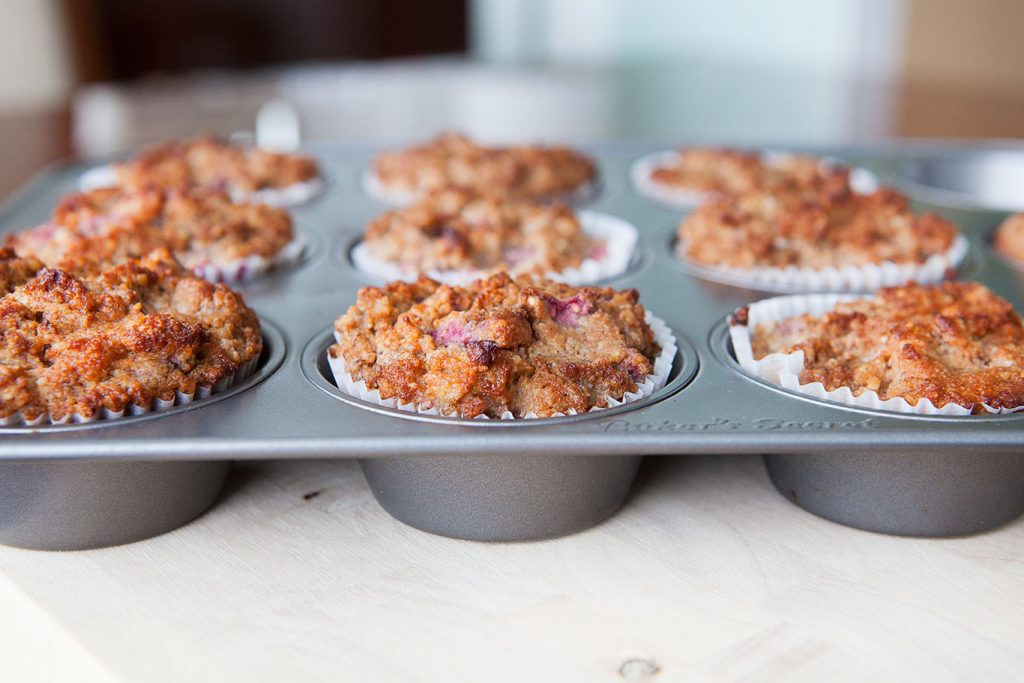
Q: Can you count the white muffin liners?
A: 9